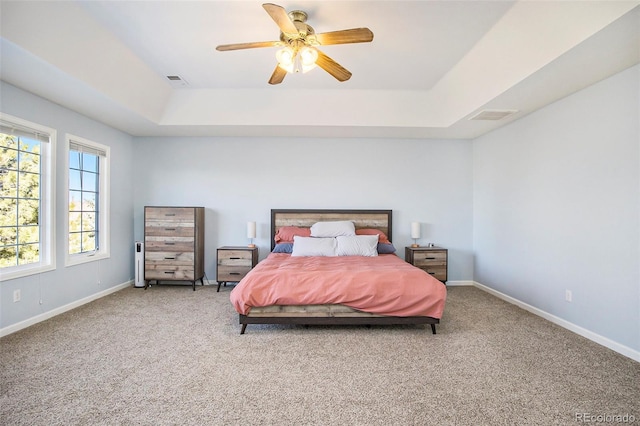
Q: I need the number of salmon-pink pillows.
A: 2